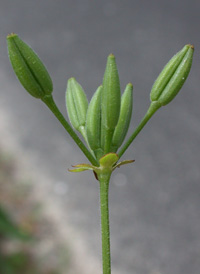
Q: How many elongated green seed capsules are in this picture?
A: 6